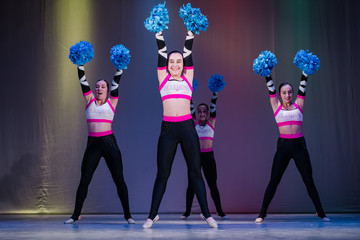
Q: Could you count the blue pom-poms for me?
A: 8